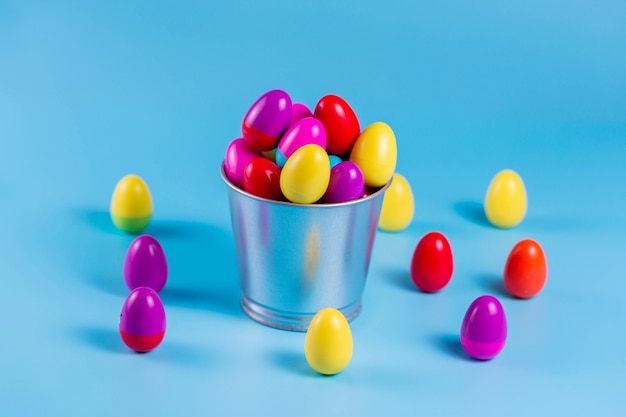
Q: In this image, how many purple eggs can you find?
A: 5